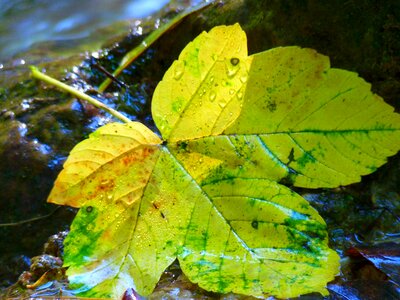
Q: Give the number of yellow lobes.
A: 5